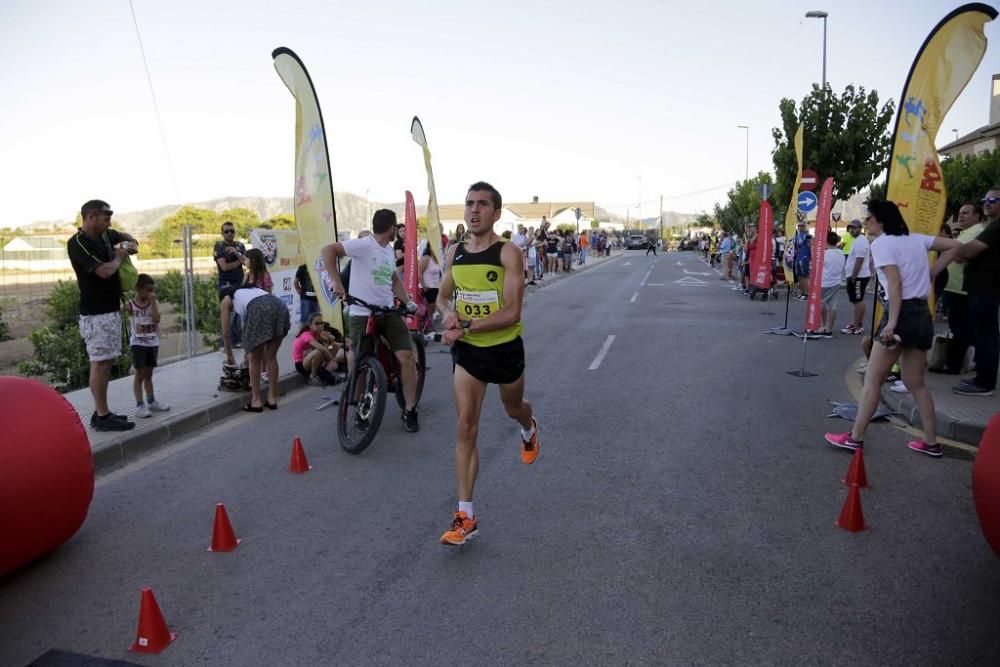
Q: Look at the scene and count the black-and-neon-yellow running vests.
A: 1